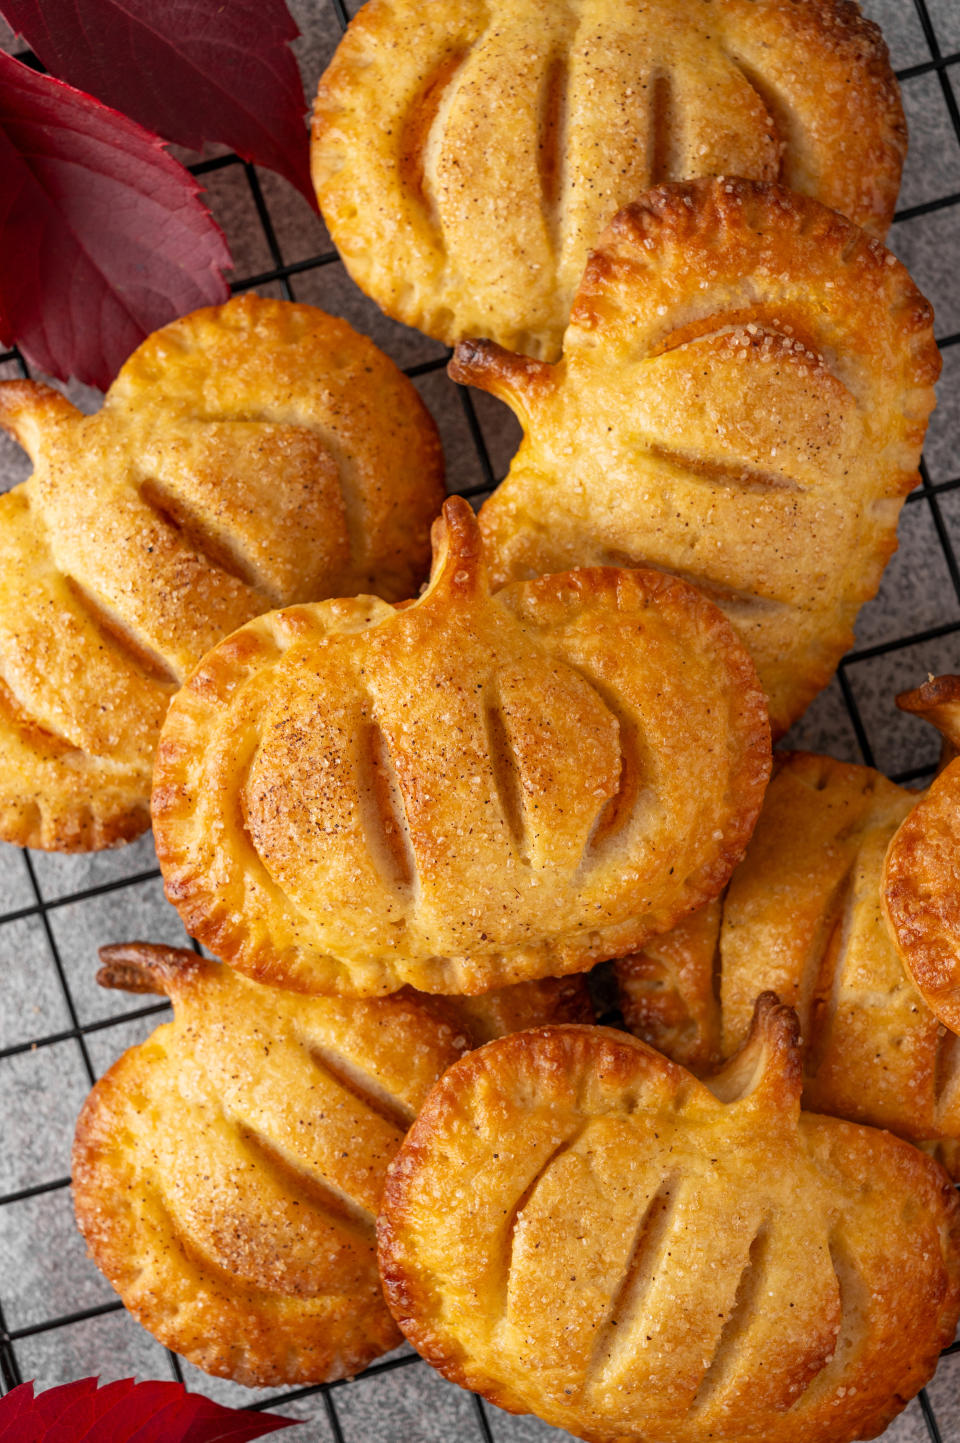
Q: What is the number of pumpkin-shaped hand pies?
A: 8